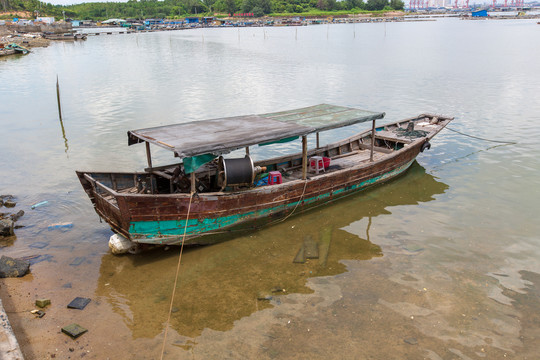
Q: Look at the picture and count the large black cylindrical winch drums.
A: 1